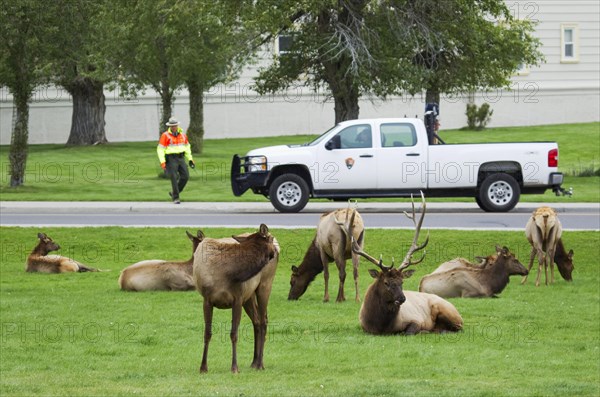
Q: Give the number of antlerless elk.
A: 7